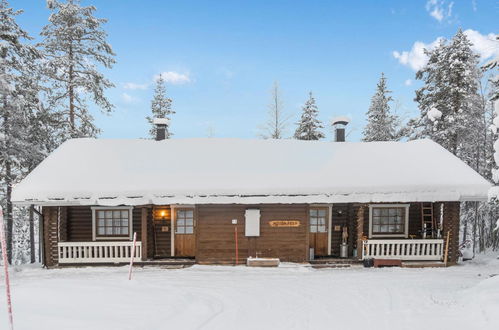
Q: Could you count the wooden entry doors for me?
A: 2